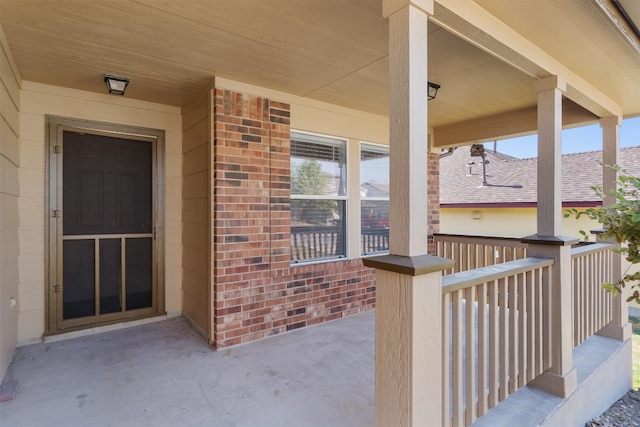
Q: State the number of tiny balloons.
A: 0